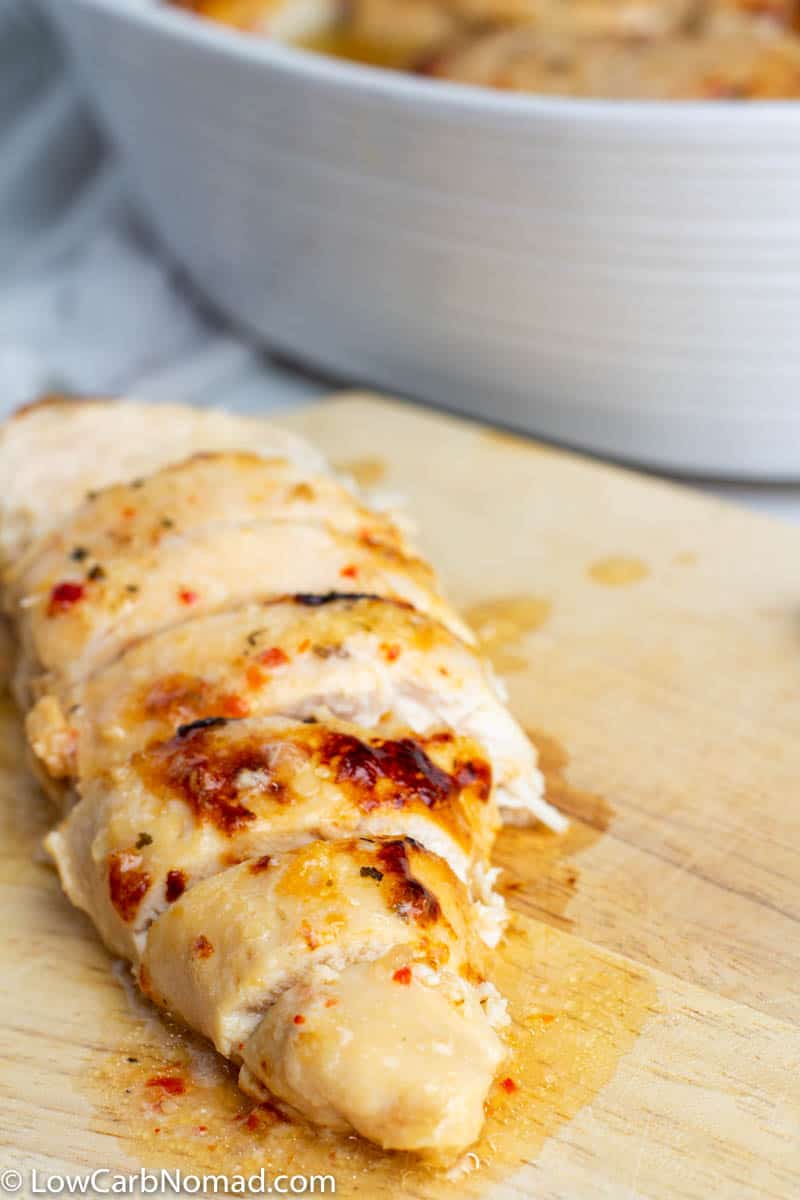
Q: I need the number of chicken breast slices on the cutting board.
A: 7